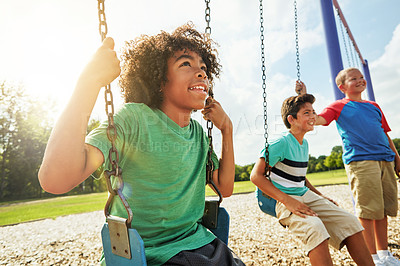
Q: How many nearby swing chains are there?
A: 4